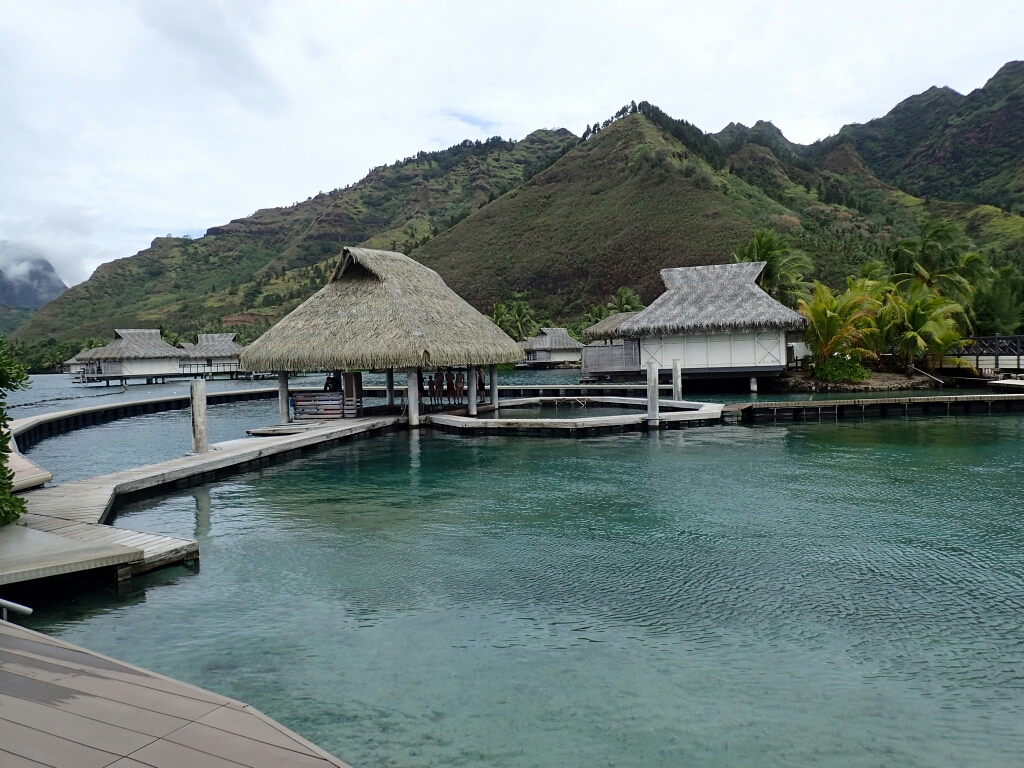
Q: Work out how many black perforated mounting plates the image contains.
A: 0